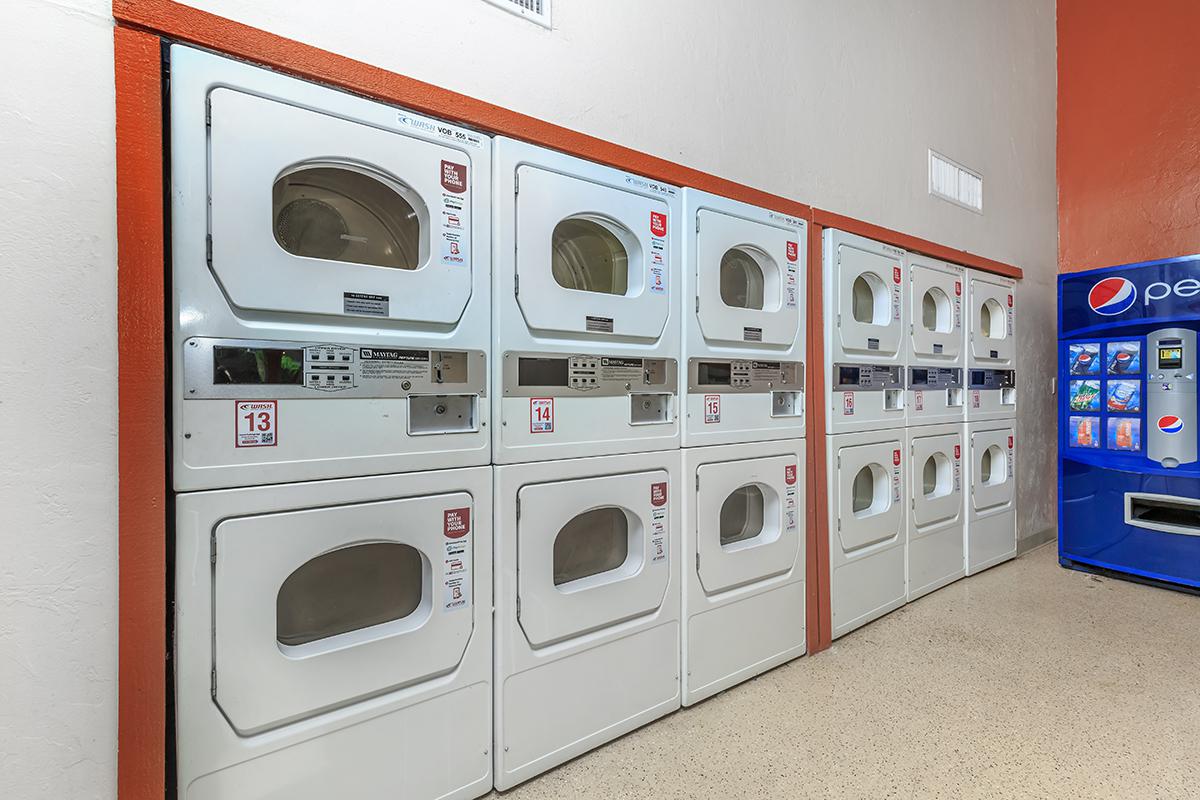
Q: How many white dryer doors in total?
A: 12